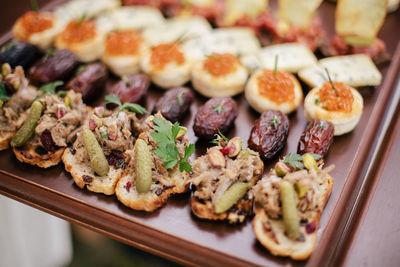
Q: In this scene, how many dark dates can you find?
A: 8